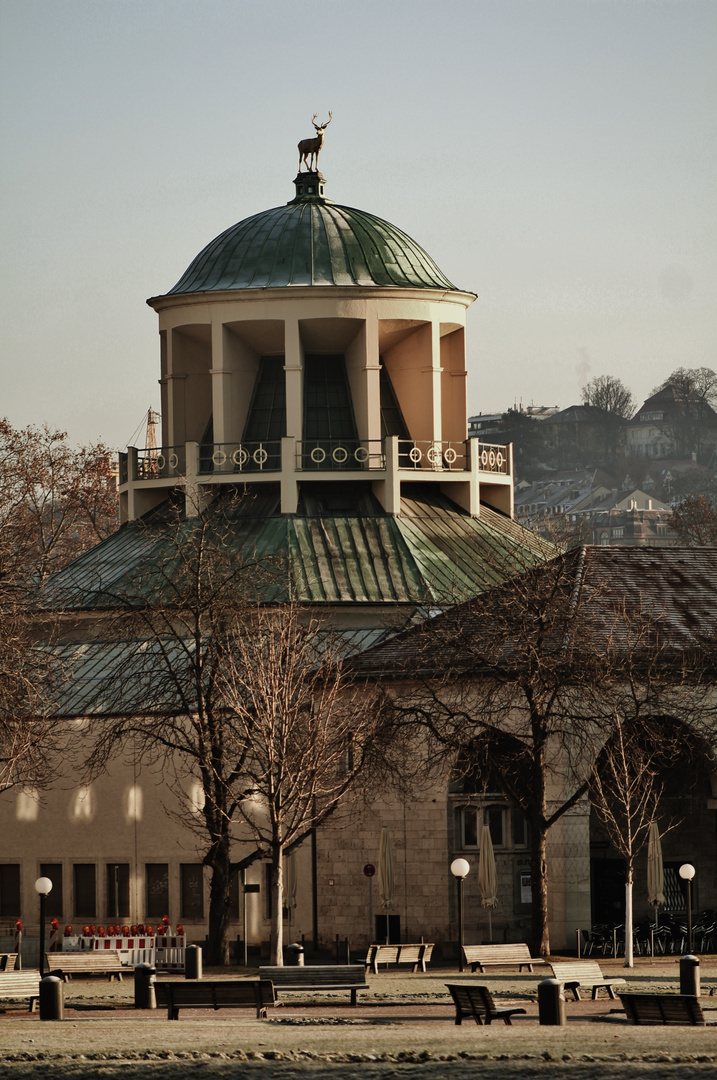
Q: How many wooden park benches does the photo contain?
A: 10